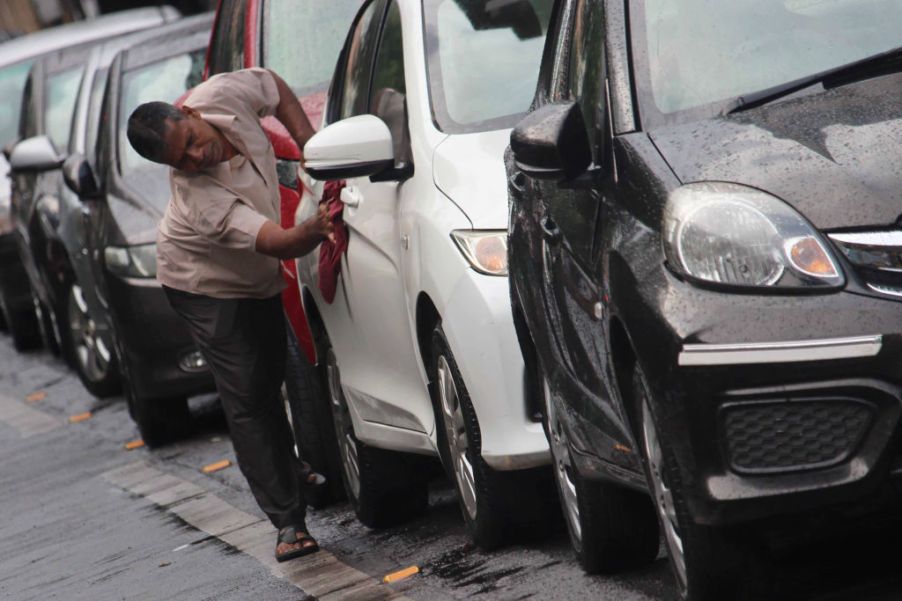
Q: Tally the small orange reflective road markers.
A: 5